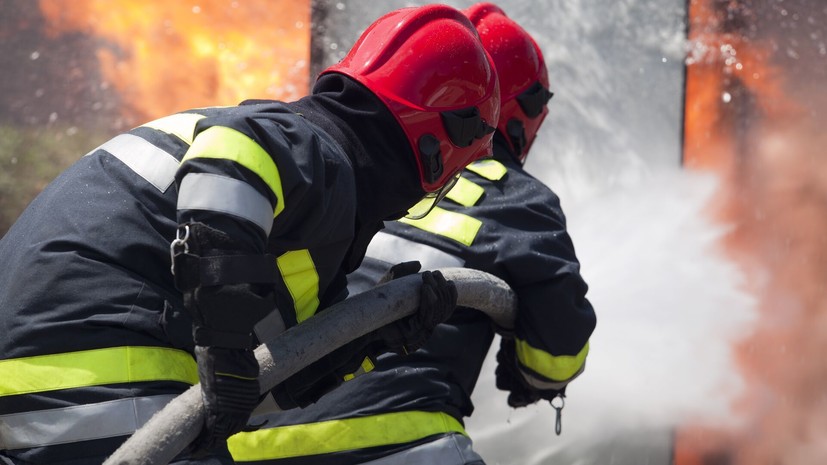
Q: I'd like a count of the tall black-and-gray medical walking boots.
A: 0